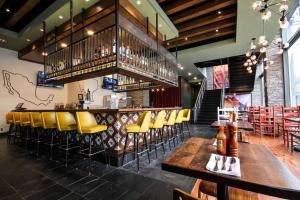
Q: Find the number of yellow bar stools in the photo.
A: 12